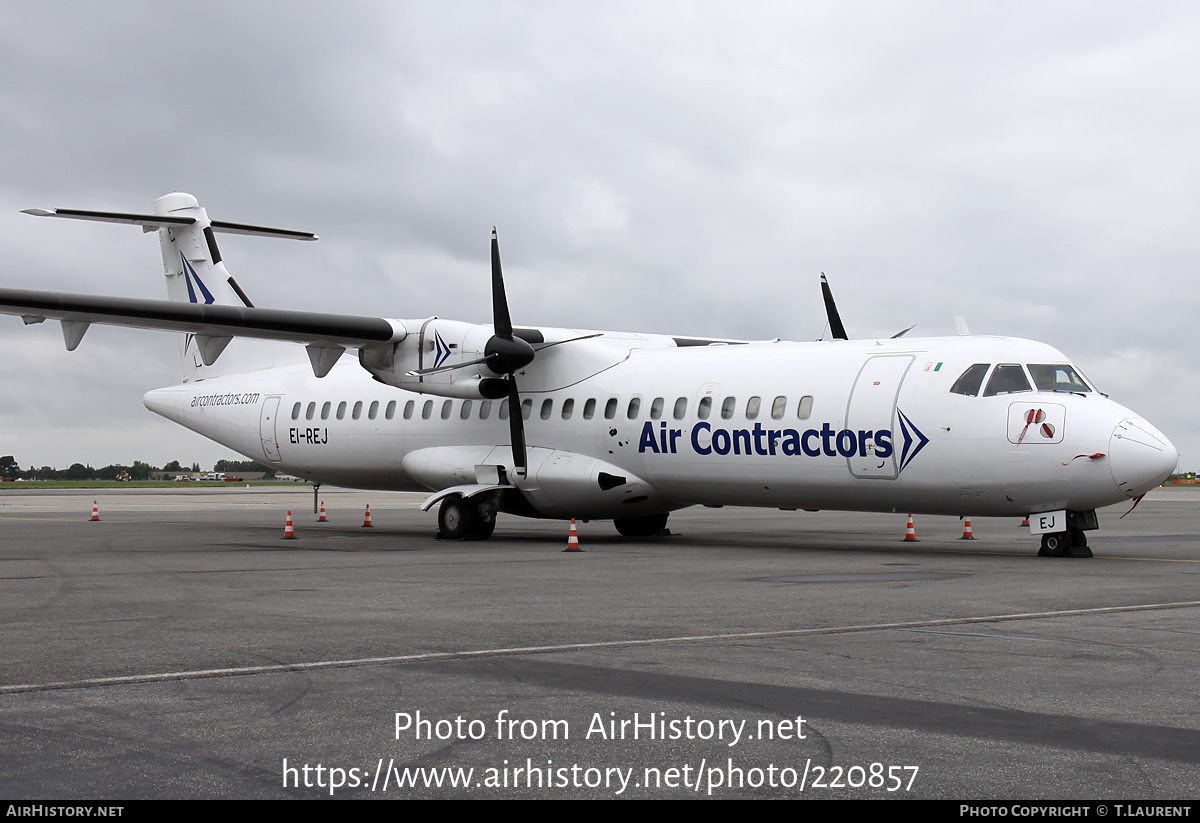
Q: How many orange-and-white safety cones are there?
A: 8